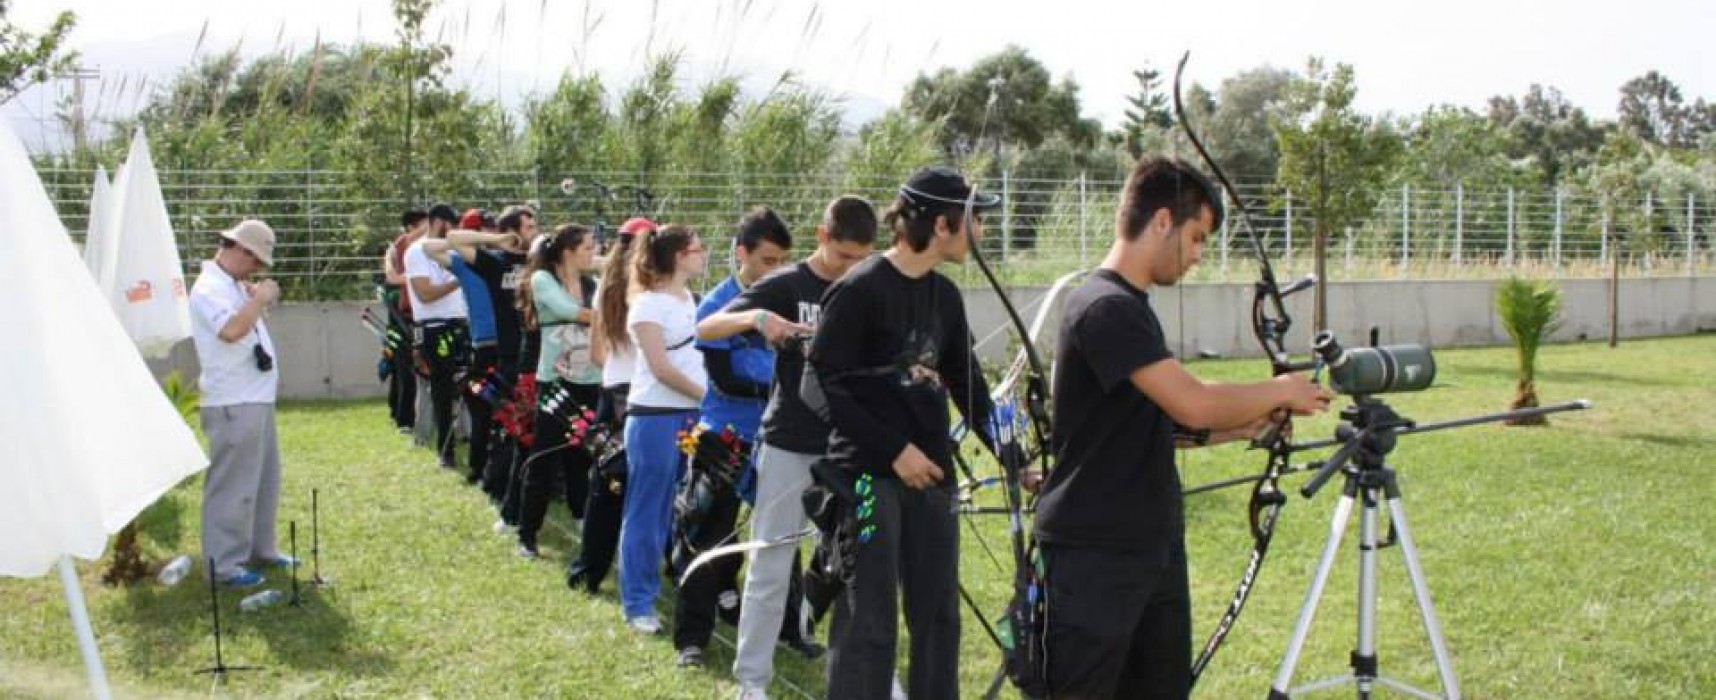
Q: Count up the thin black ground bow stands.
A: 3